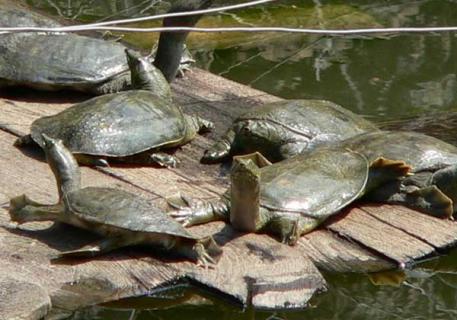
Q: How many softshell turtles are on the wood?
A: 6